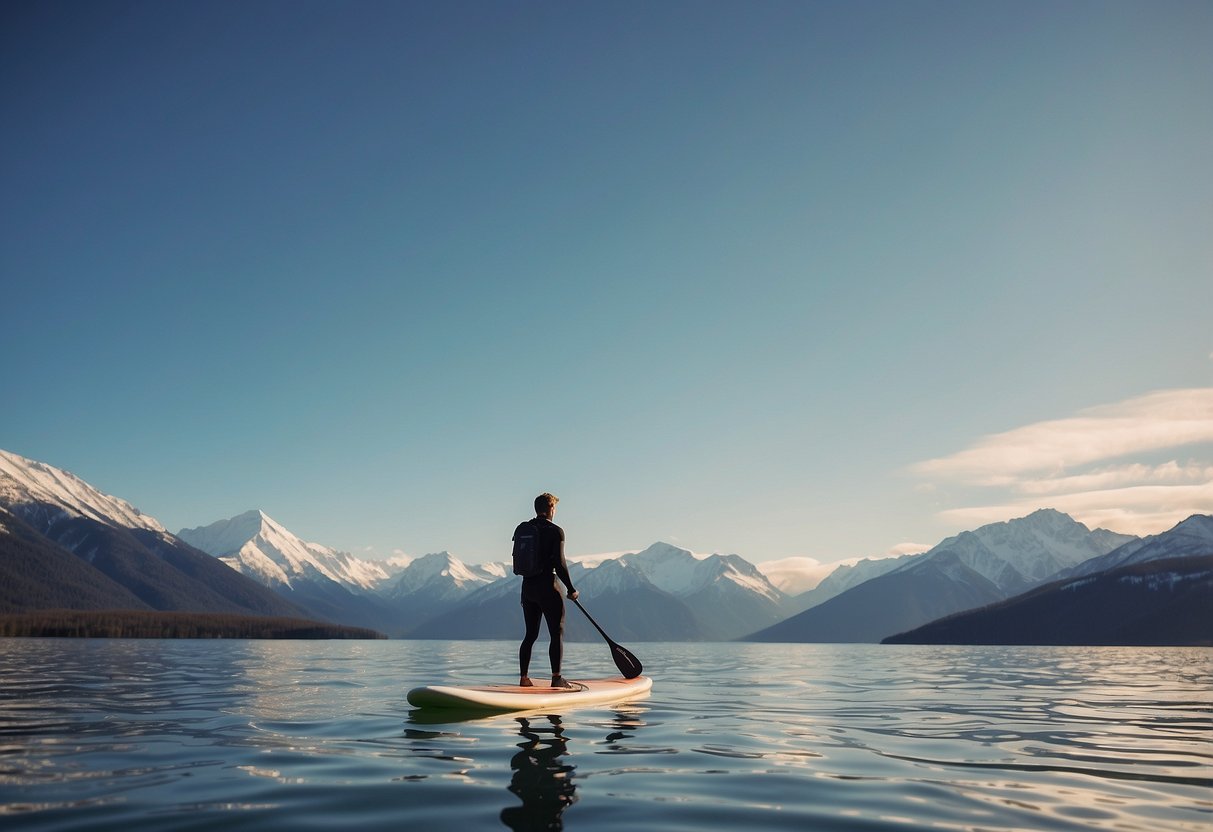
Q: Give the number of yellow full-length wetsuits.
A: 0